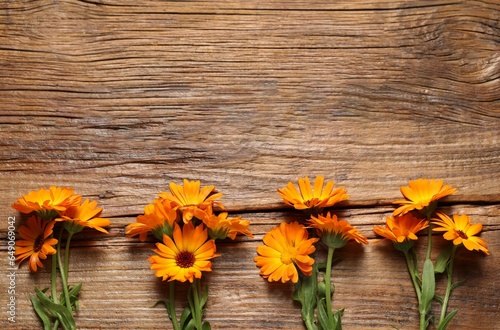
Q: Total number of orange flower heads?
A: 13